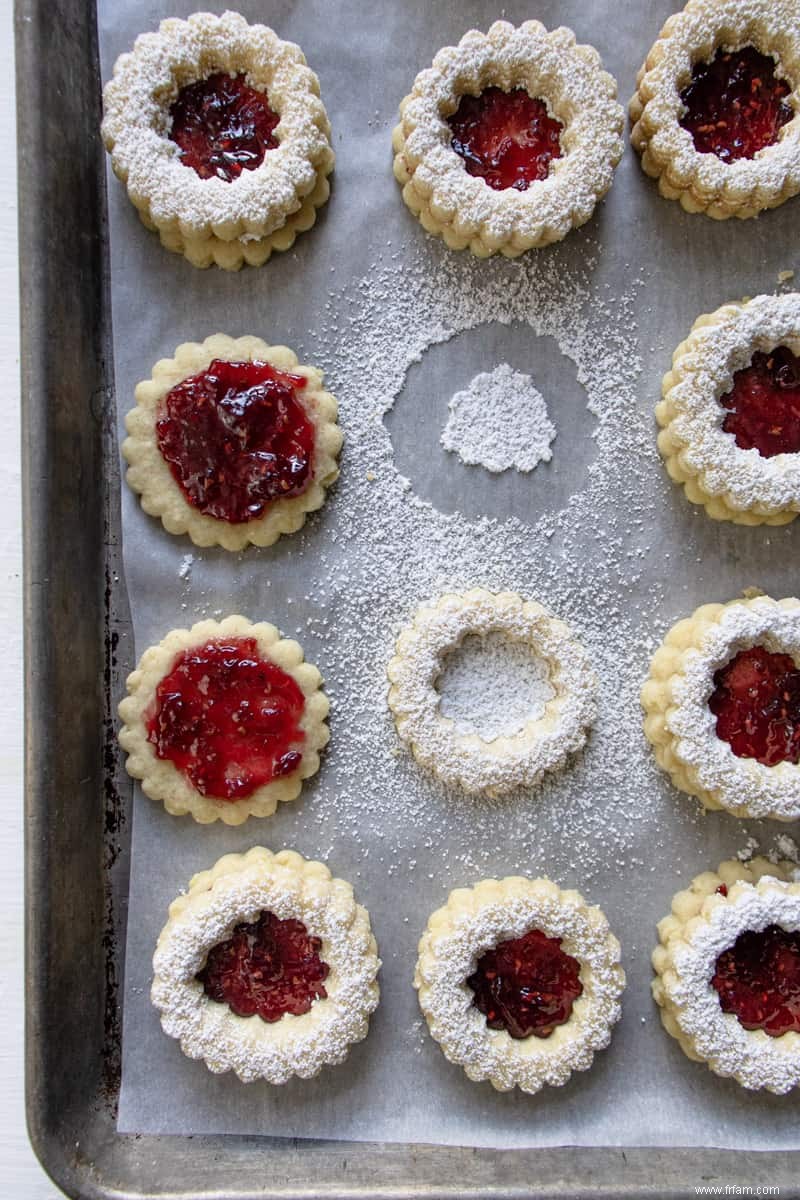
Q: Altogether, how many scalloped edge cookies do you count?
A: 11